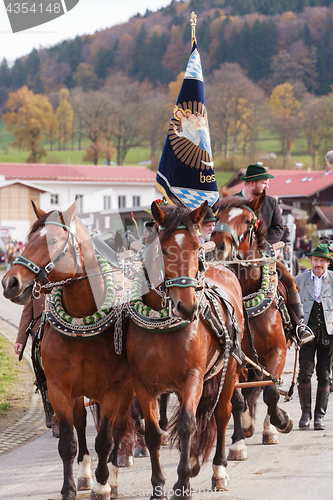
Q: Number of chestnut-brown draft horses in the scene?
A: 3